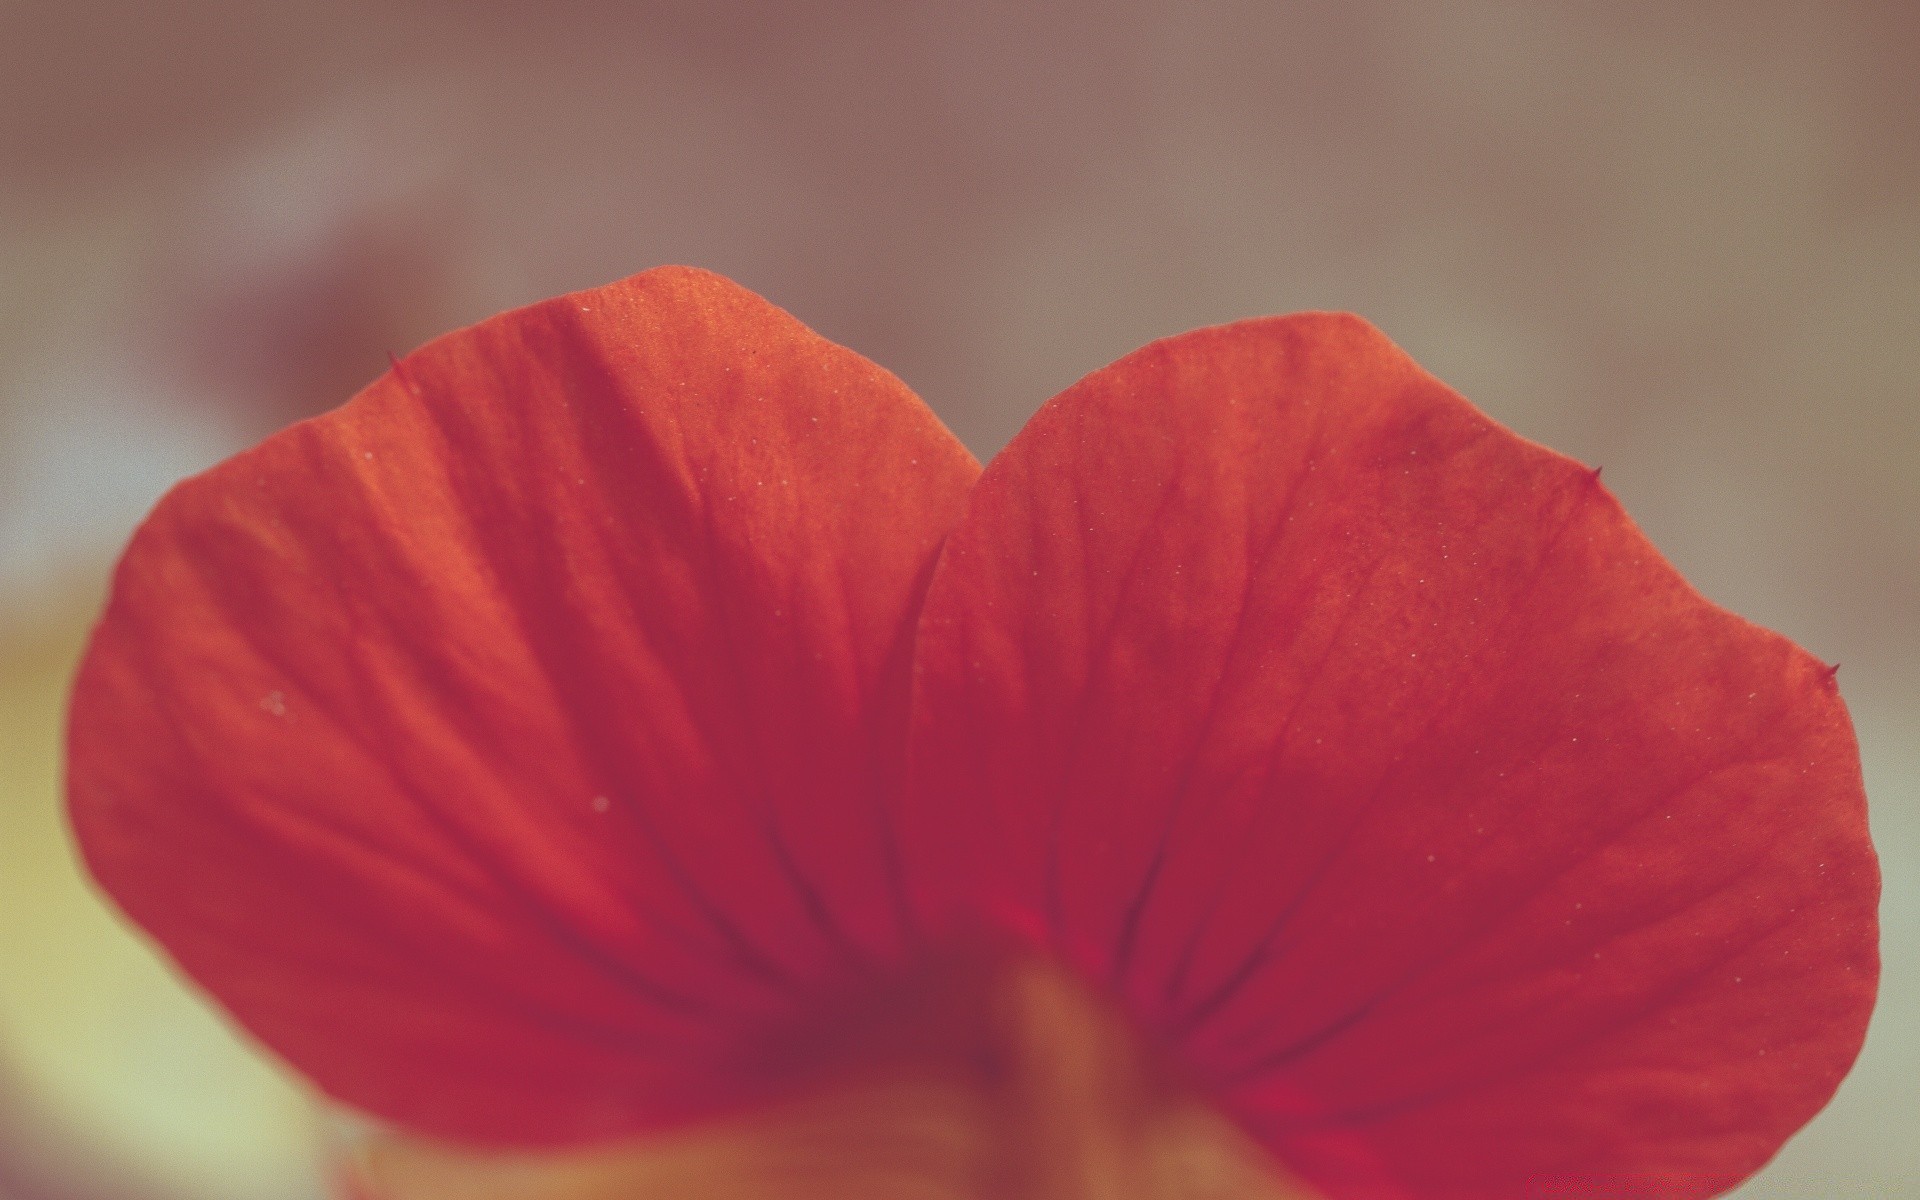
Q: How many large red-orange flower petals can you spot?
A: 2